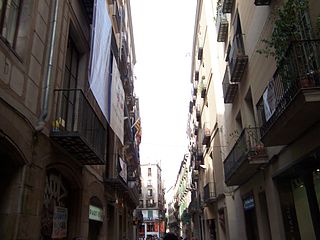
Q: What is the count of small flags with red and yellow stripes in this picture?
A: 1